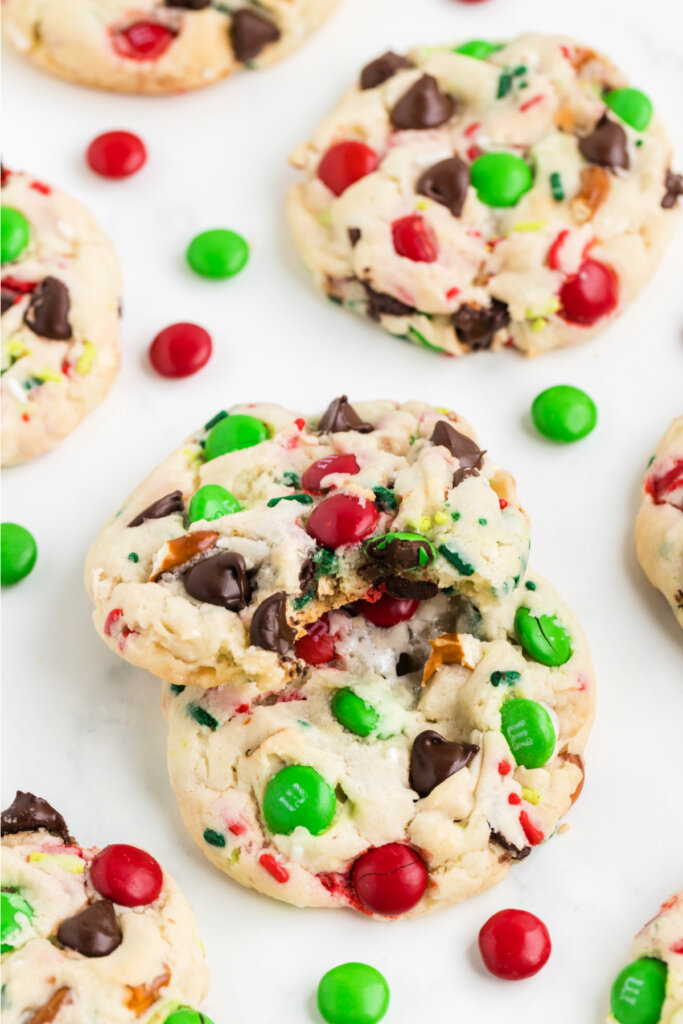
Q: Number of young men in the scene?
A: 0